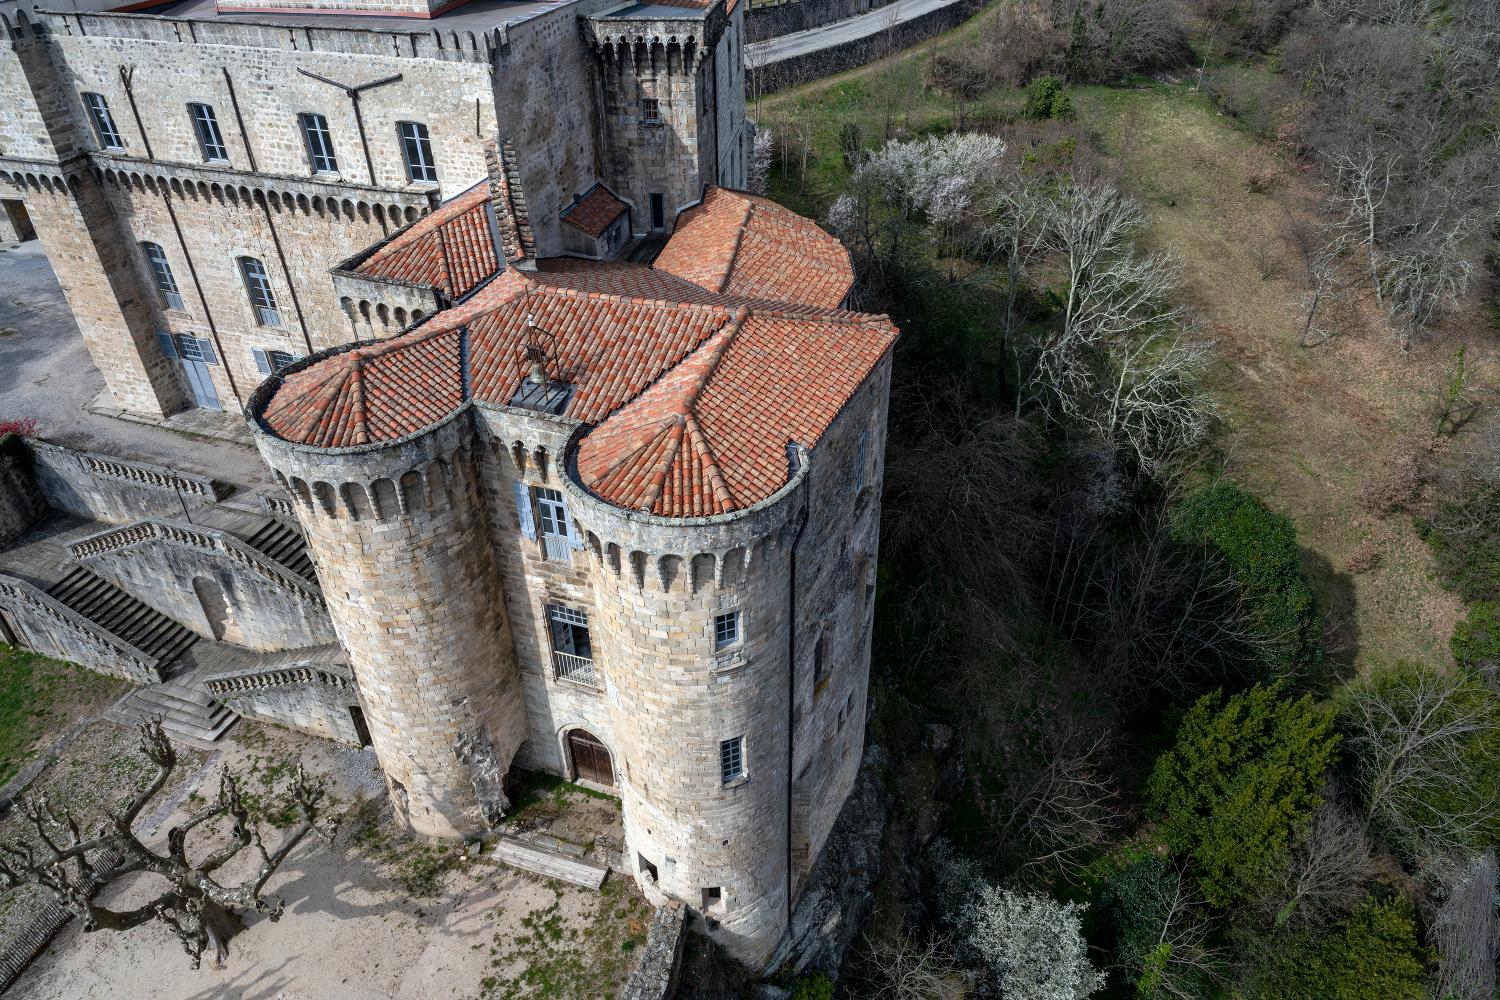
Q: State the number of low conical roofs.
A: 2